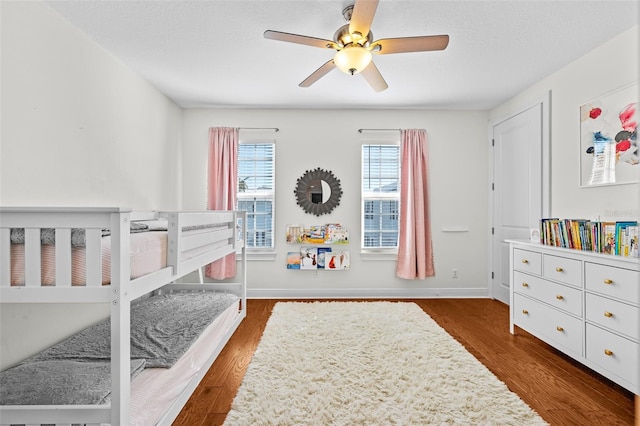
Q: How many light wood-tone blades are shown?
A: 5